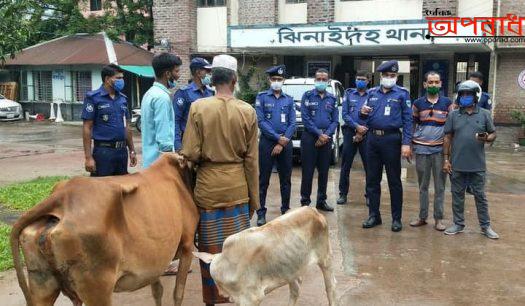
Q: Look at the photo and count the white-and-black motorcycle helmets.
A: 1